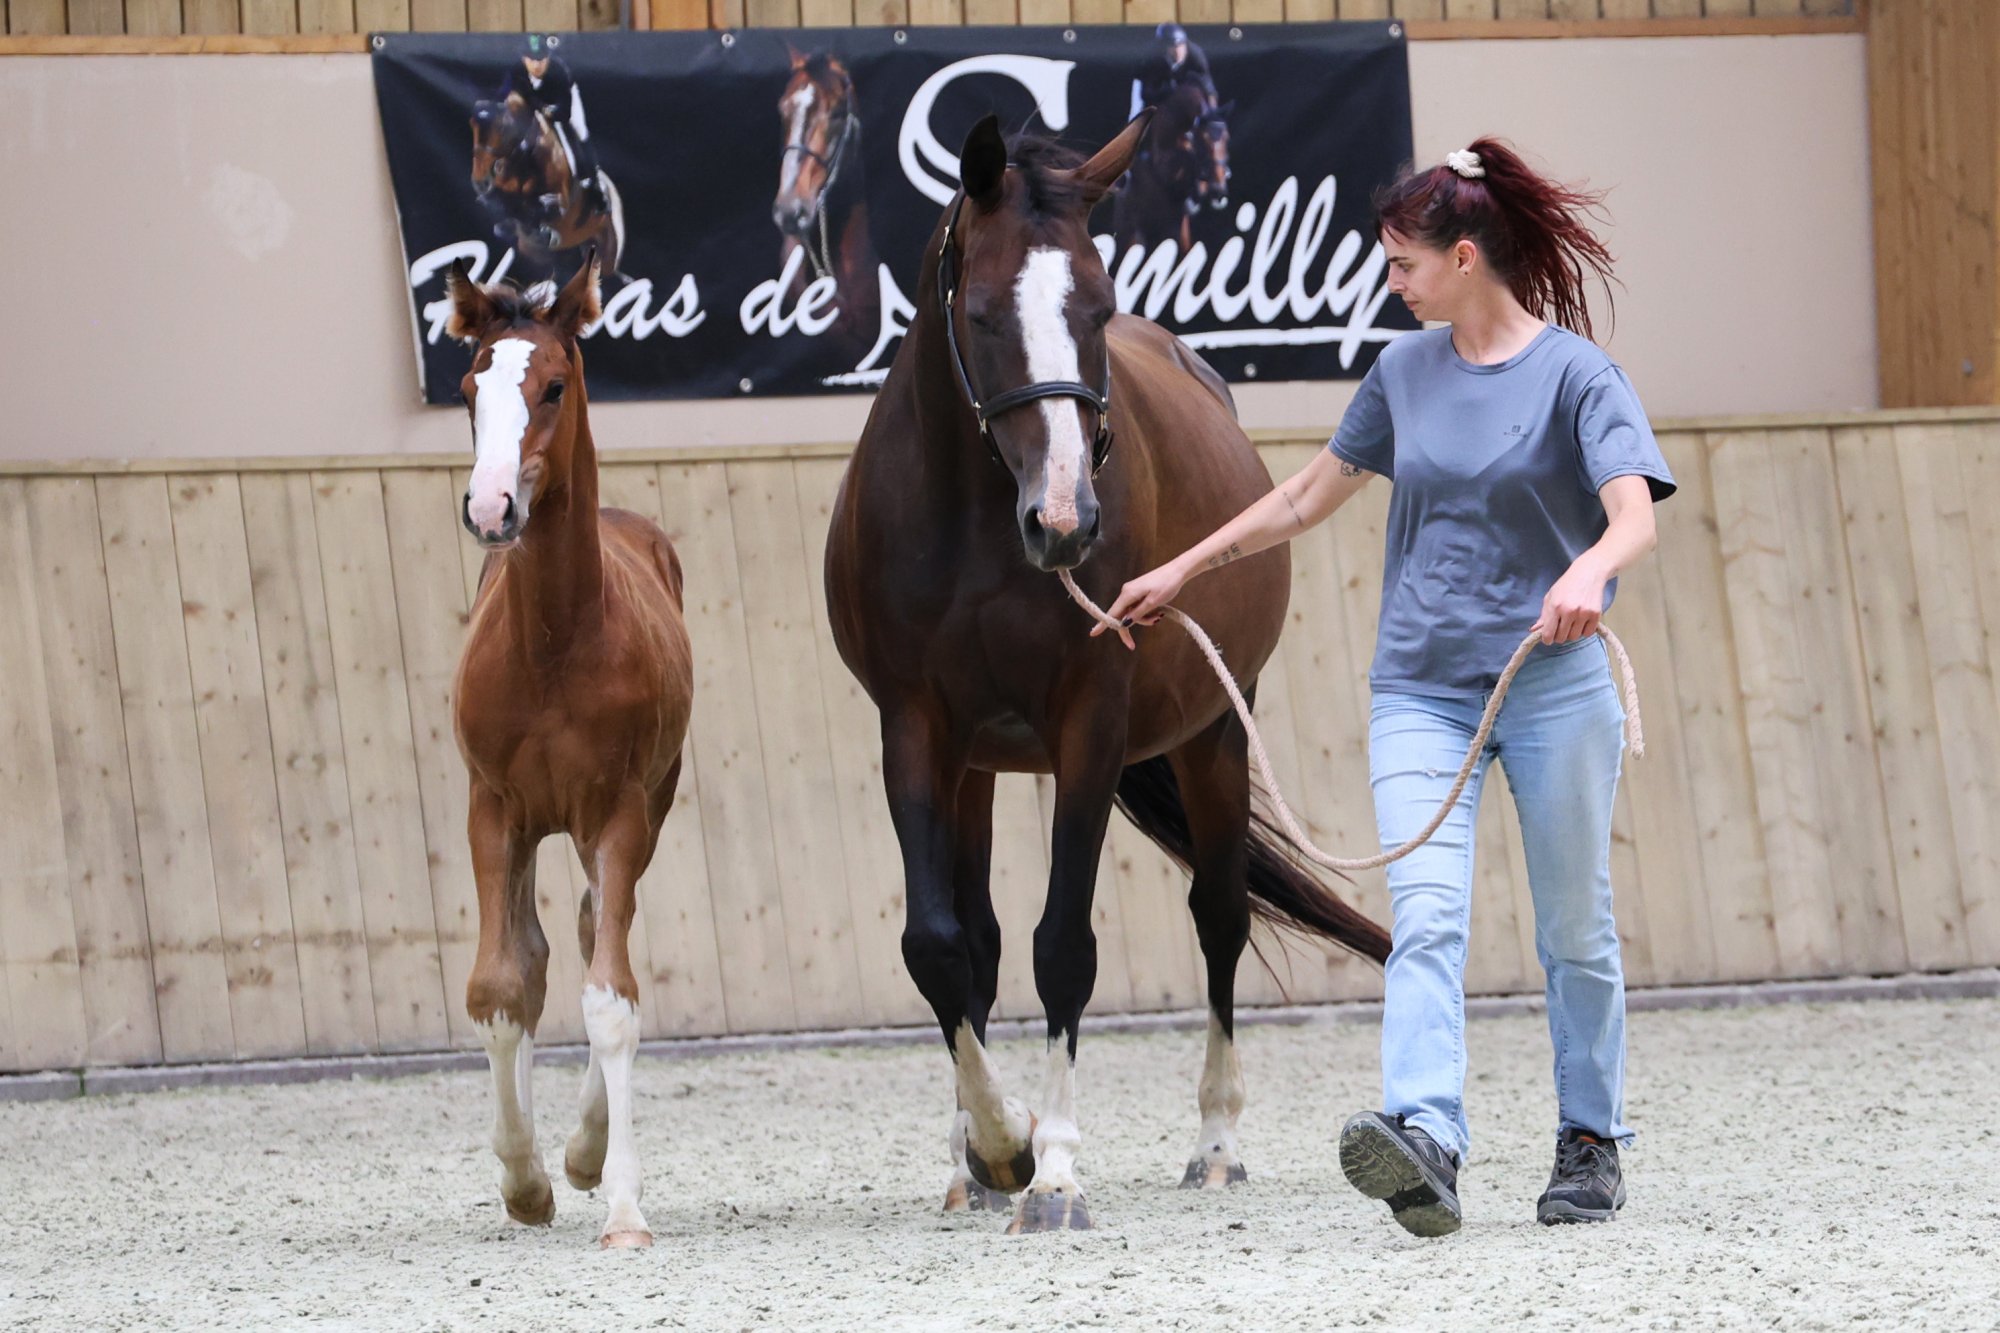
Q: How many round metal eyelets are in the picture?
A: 9